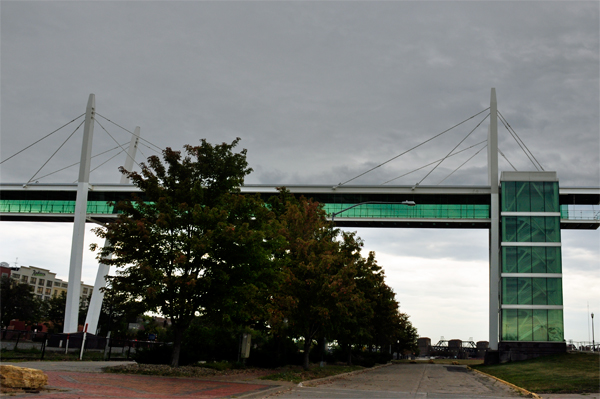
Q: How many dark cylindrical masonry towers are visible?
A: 3